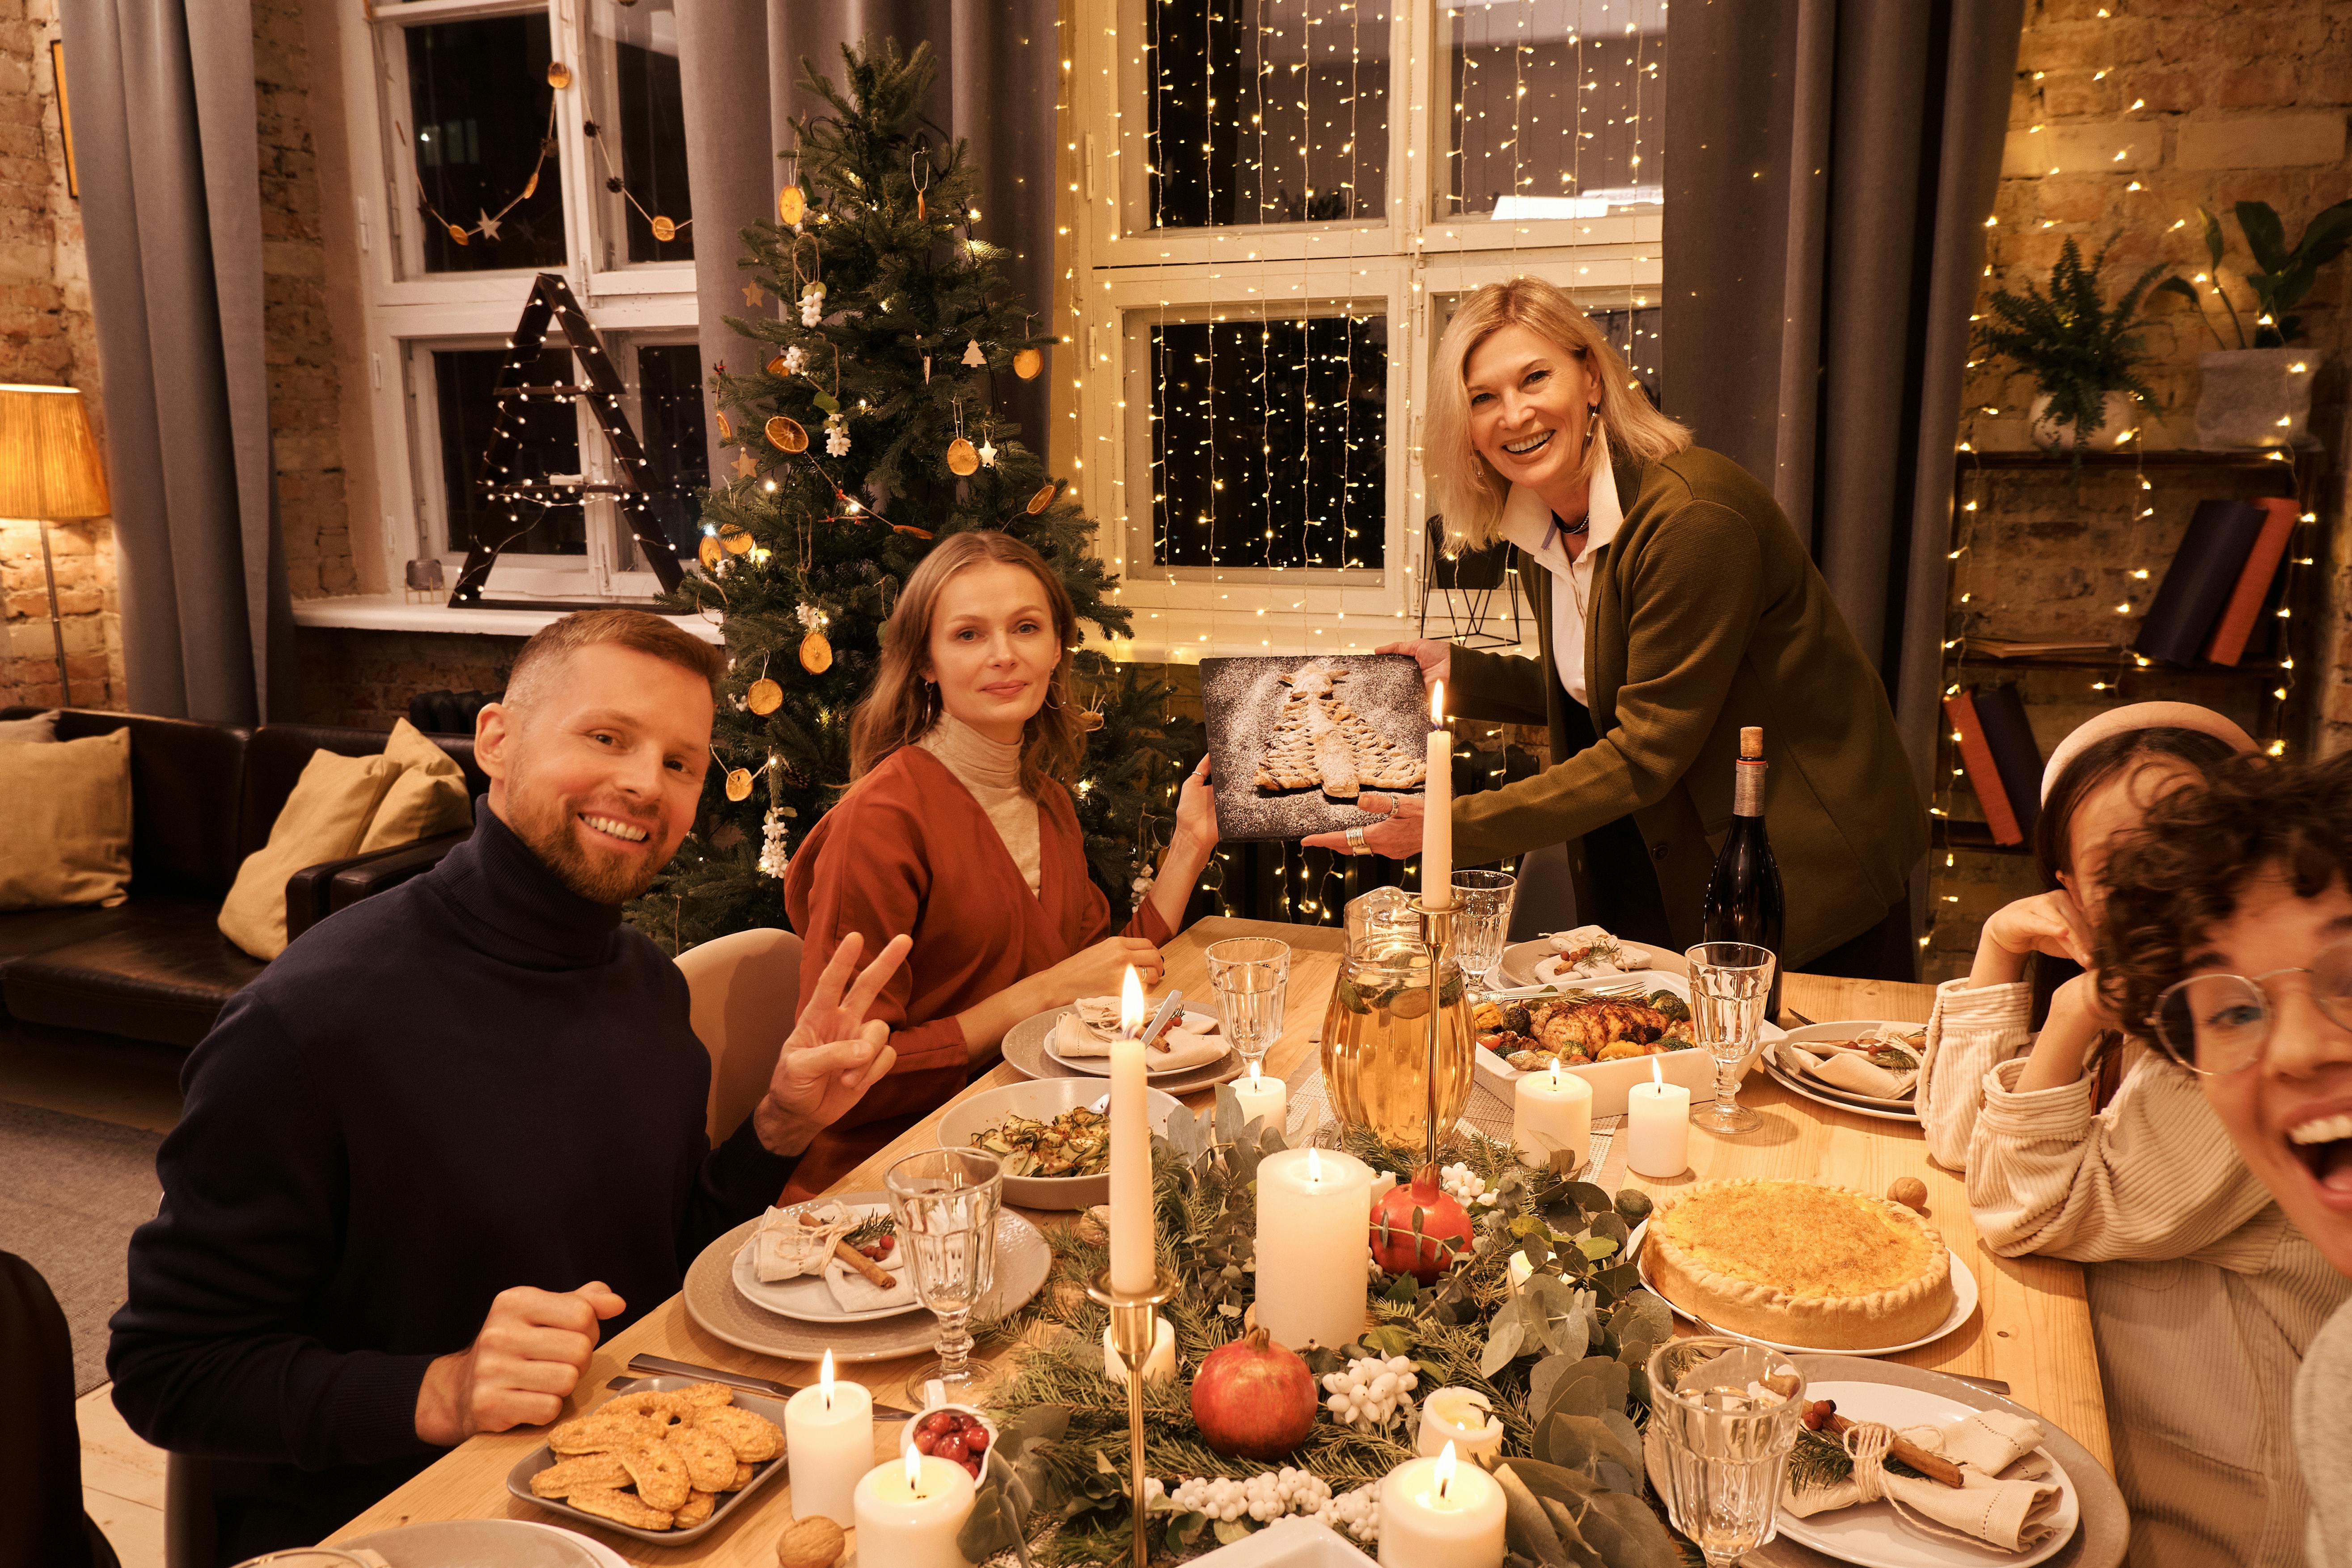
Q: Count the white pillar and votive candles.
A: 11